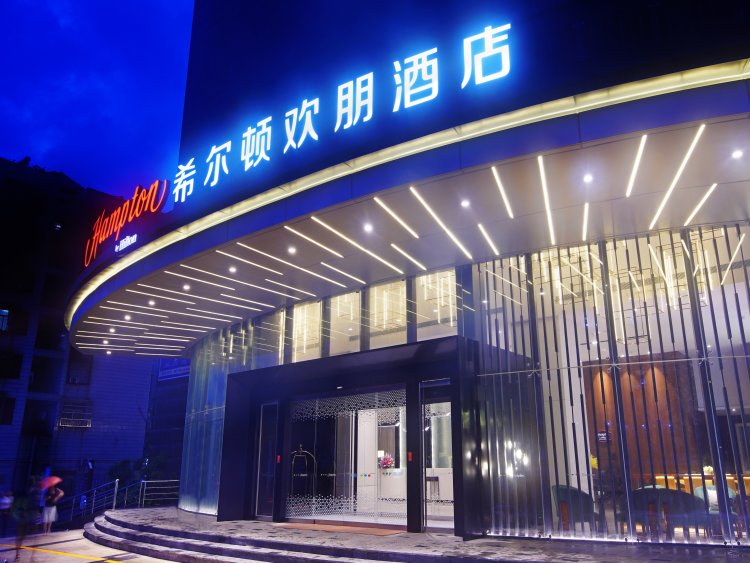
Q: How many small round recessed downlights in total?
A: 12